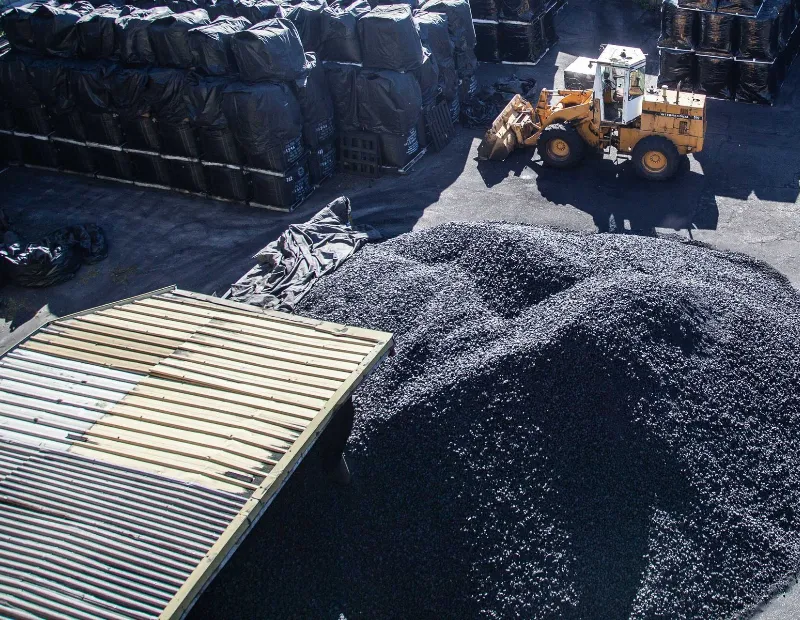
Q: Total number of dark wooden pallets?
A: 2